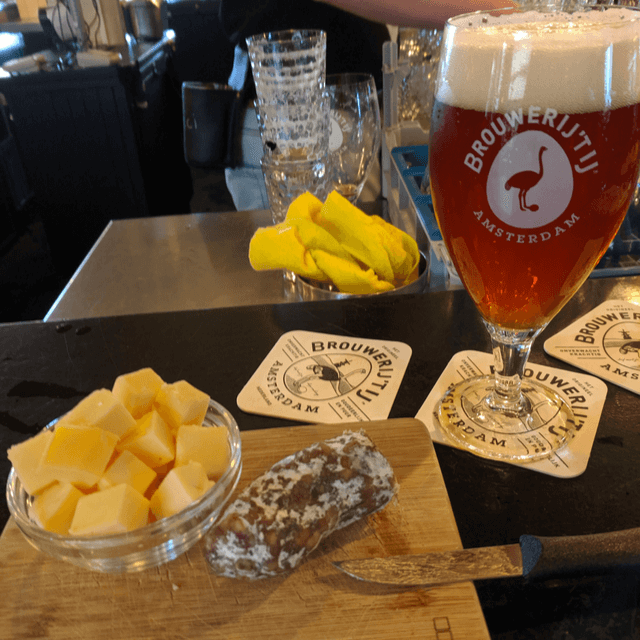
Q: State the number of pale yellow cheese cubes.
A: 11